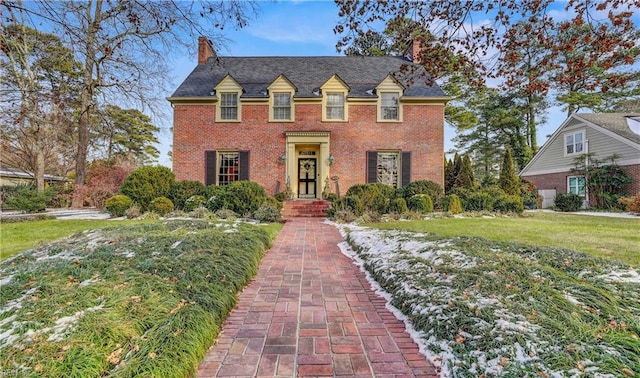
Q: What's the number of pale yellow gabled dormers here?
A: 4